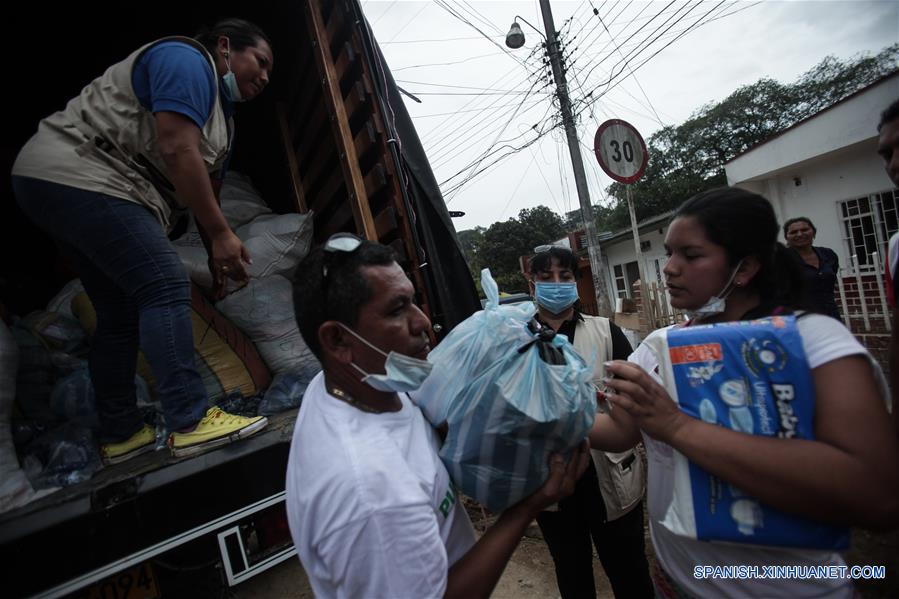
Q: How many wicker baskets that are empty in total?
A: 0